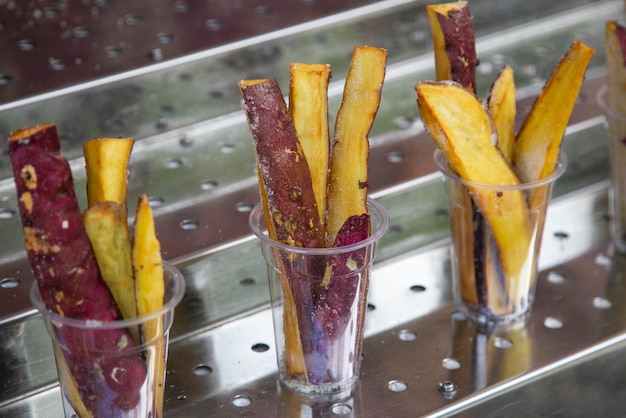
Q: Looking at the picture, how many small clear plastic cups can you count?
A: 4